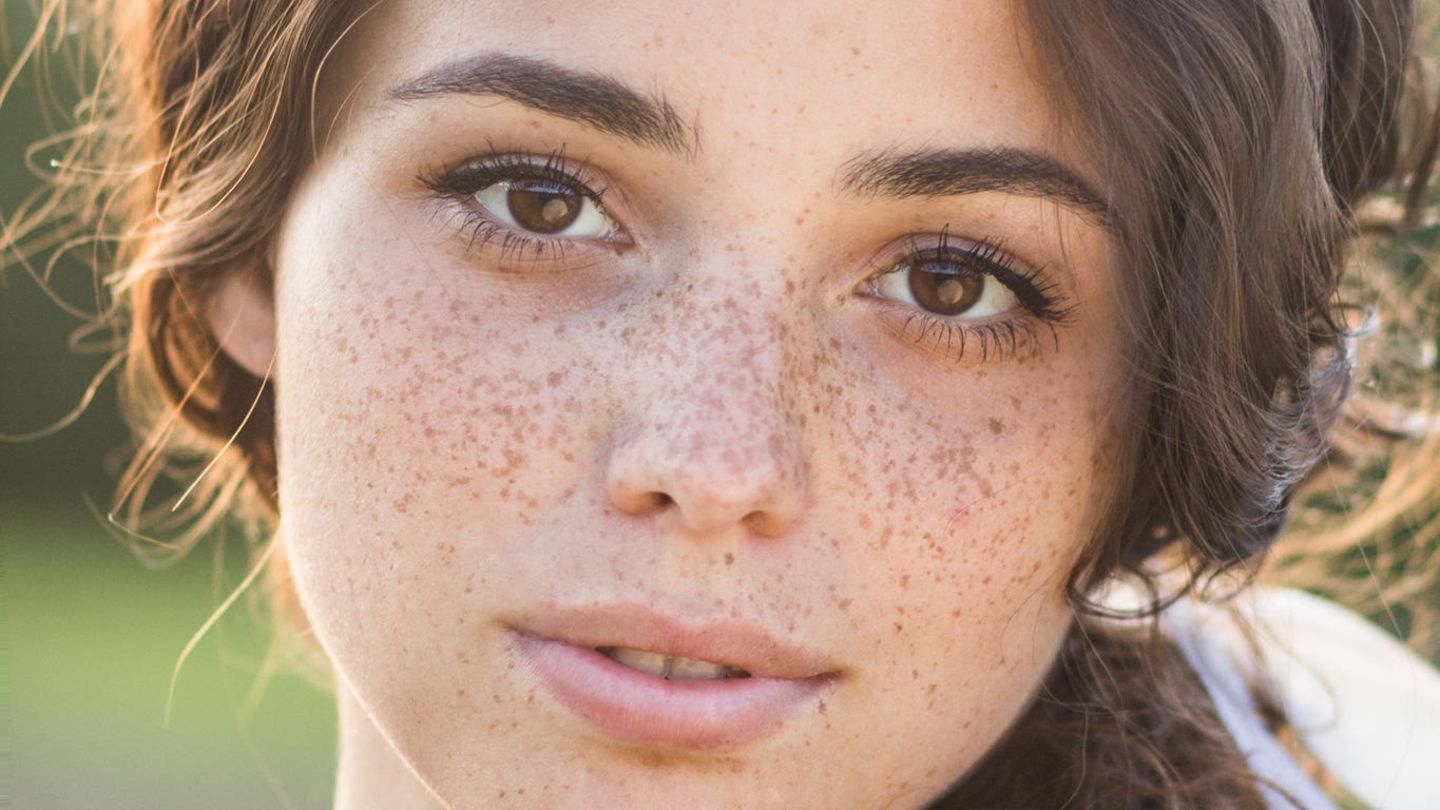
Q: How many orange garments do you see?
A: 0